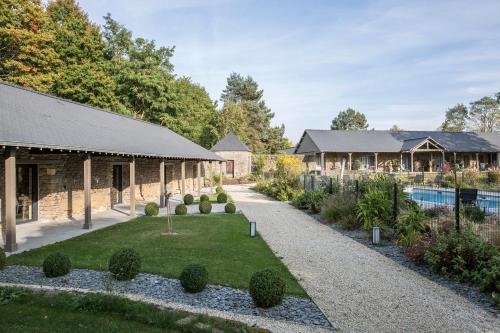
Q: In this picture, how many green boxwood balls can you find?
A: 13